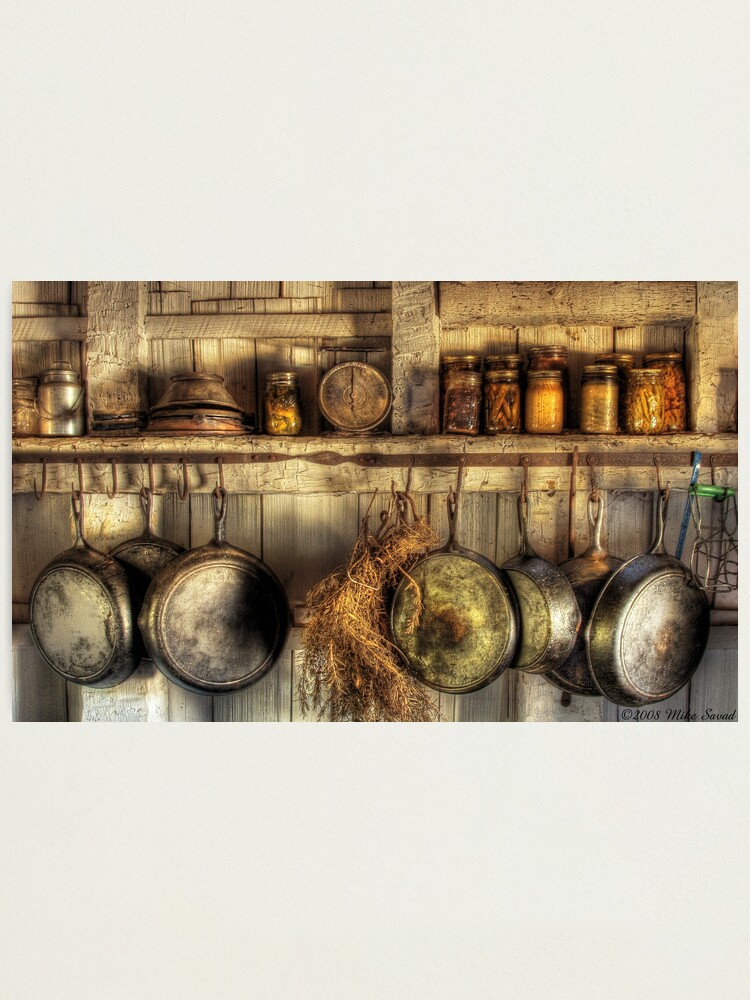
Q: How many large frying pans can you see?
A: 7